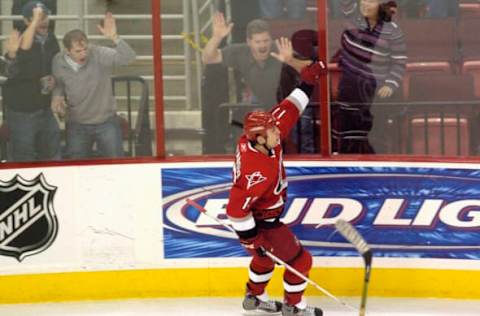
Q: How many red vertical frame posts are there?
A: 2